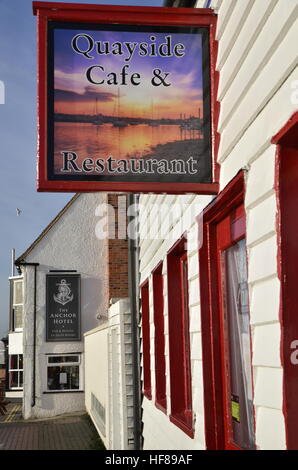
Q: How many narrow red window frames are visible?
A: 3